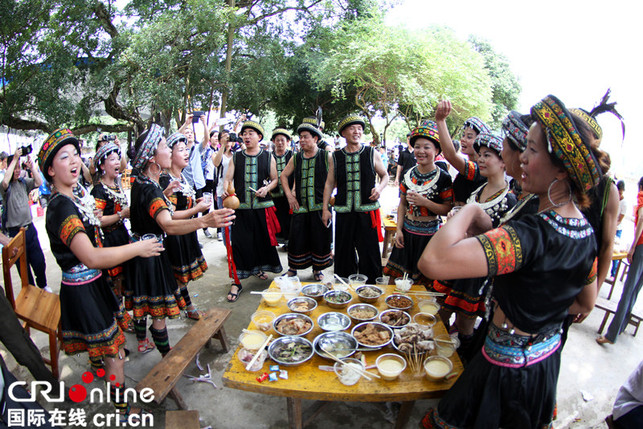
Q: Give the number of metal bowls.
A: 13